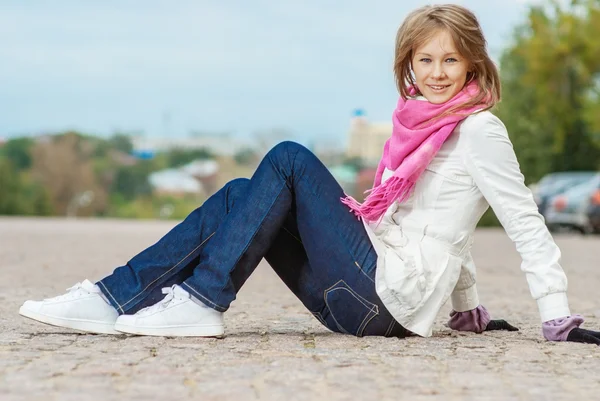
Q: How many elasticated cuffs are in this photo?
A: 2